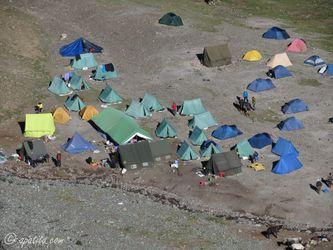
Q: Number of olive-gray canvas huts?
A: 5